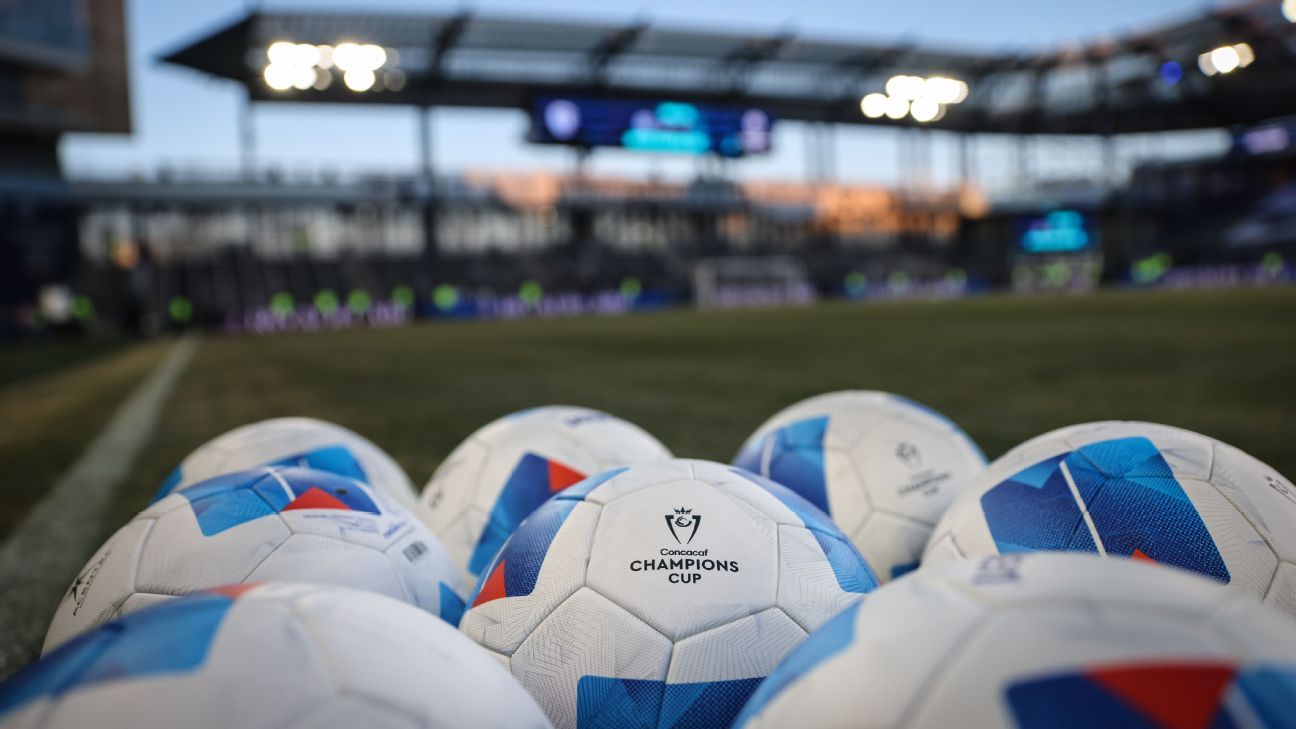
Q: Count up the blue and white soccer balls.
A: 8